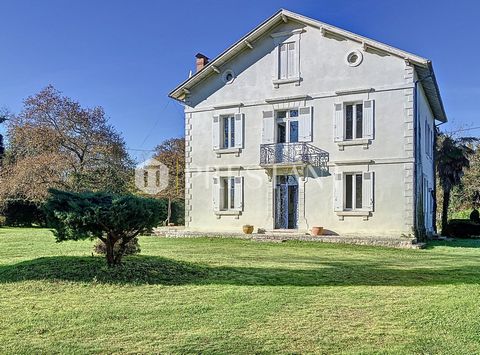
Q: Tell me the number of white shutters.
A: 12